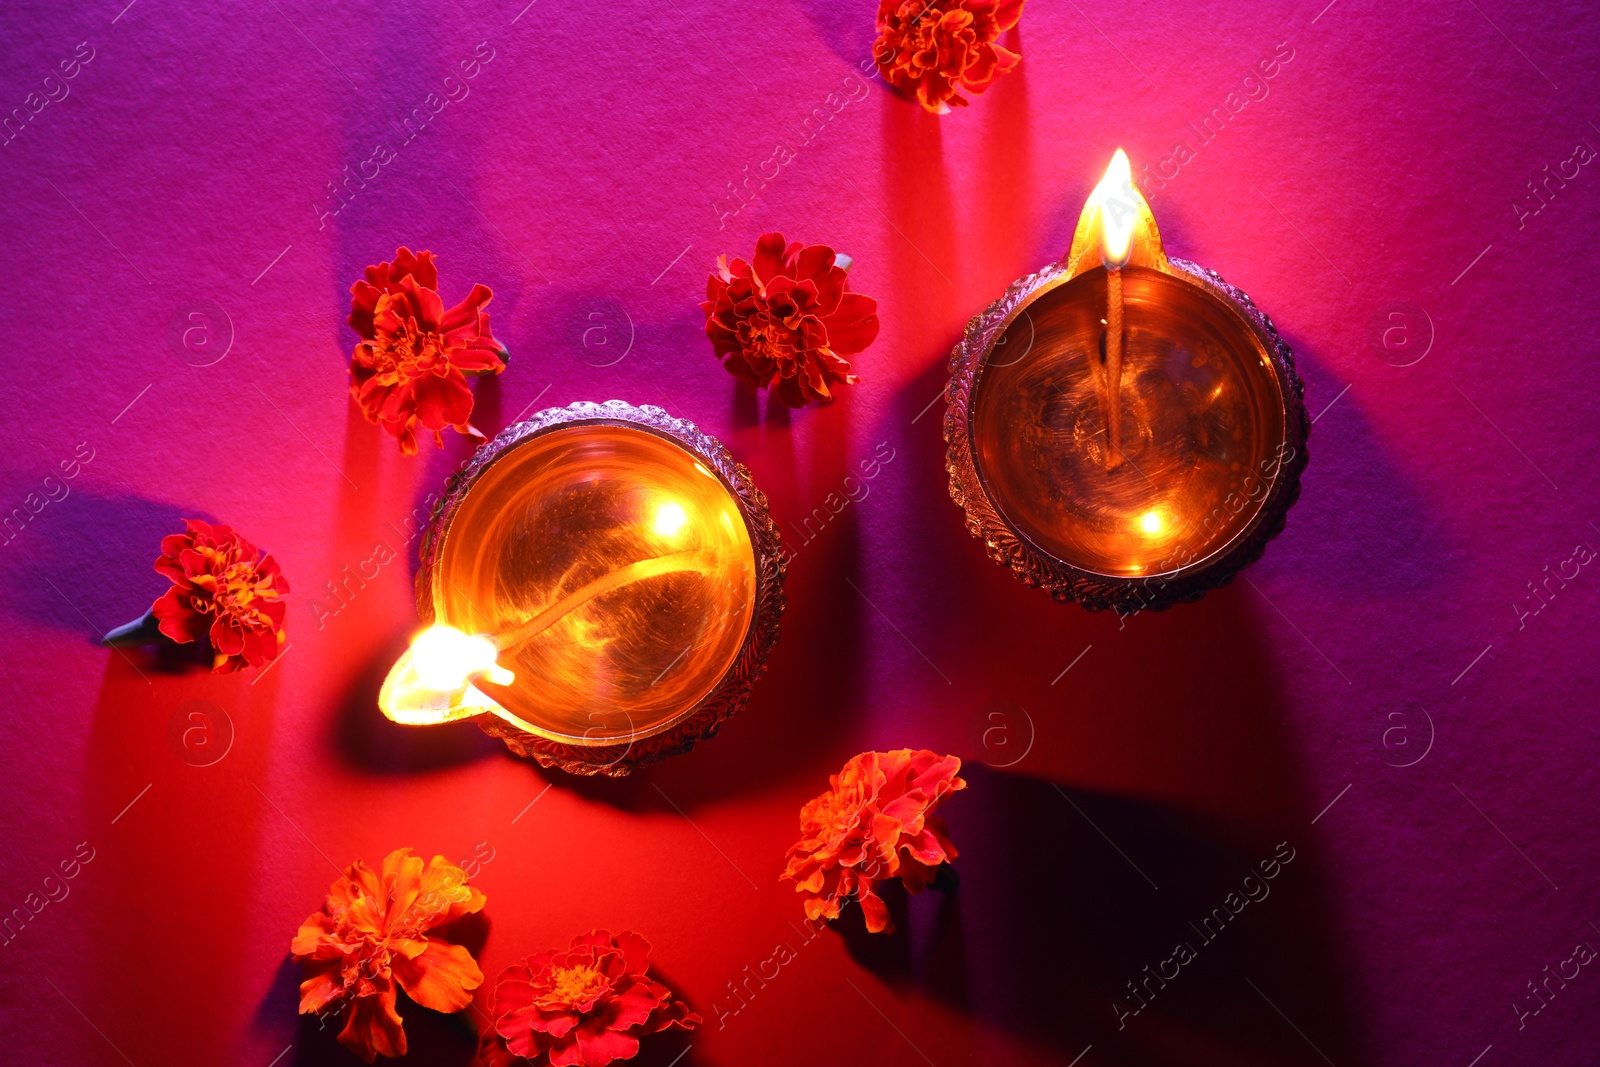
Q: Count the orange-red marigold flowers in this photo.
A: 7